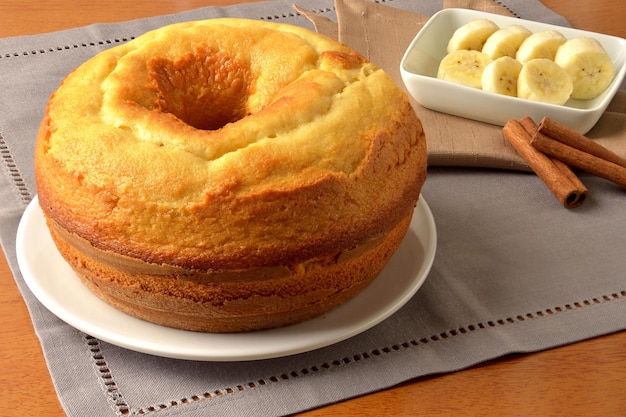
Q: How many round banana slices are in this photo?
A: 7